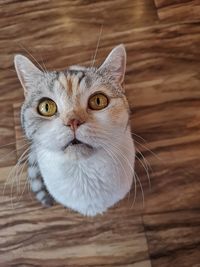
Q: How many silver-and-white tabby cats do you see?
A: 1